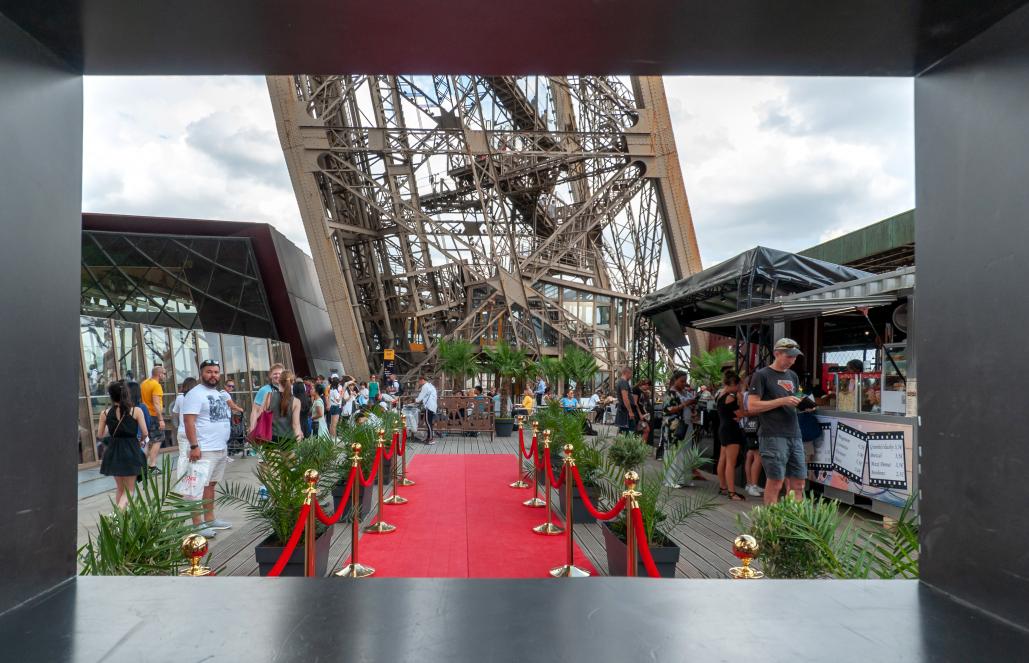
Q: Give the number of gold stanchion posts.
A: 12